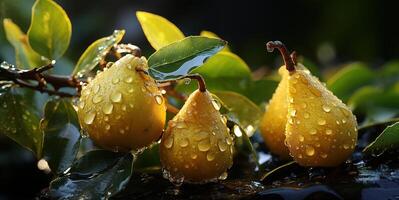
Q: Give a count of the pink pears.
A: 0